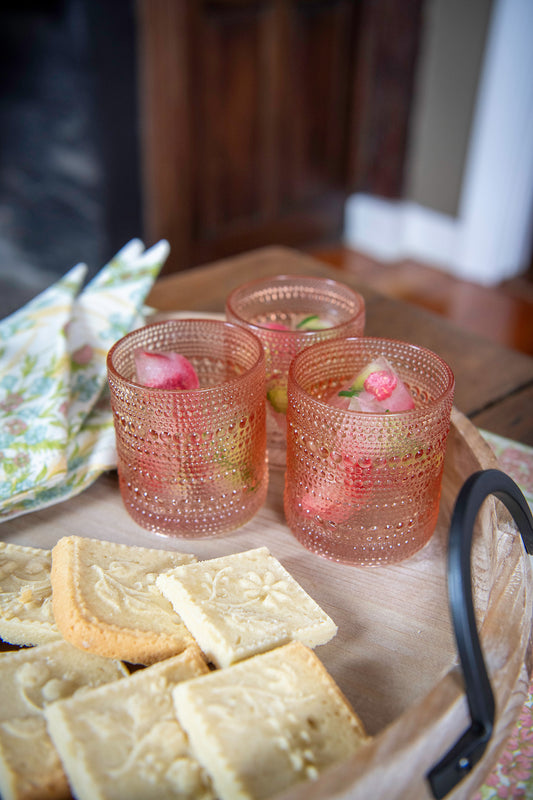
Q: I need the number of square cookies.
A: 6